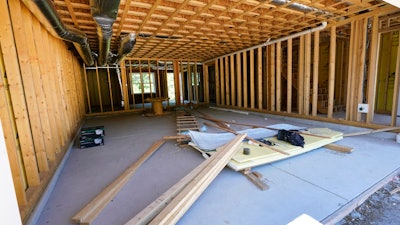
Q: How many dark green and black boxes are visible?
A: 2